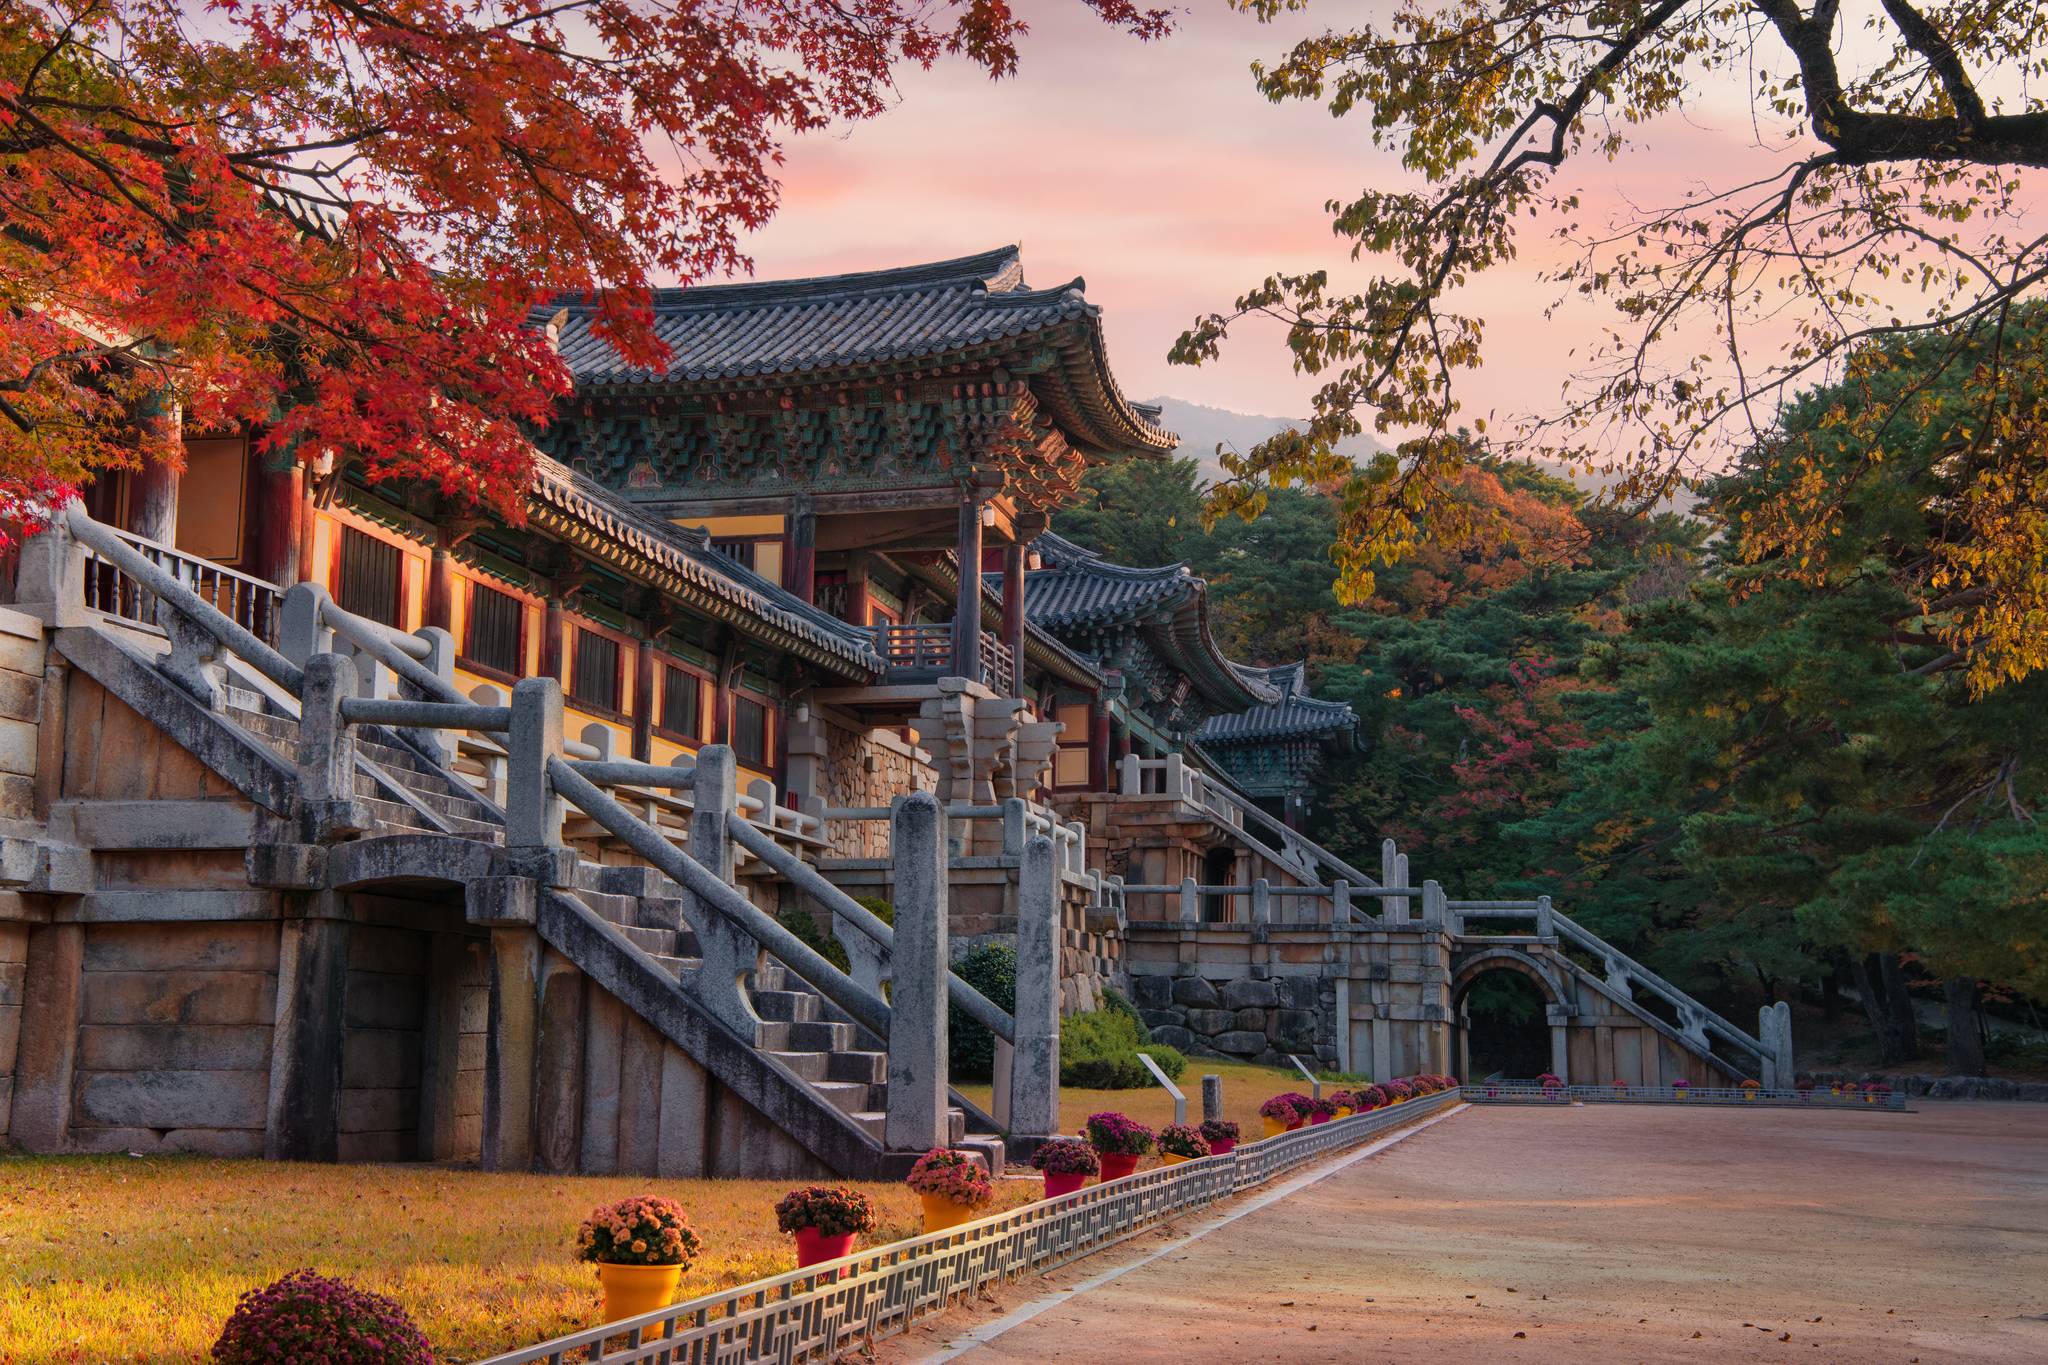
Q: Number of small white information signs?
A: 2